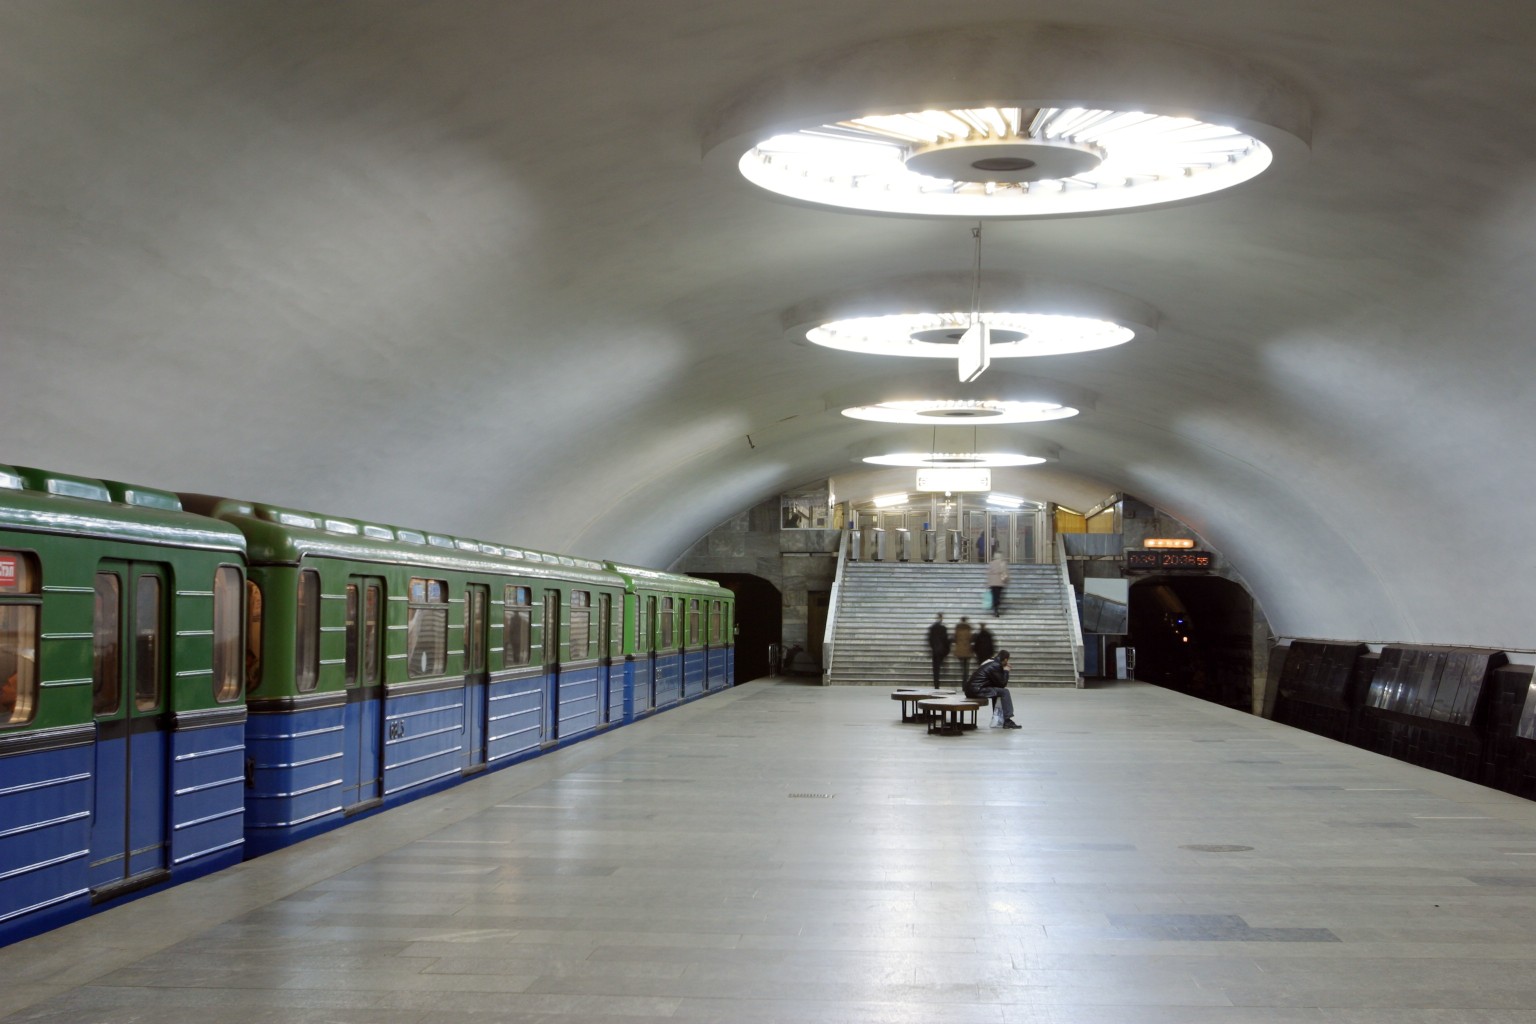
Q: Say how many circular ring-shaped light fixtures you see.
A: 4